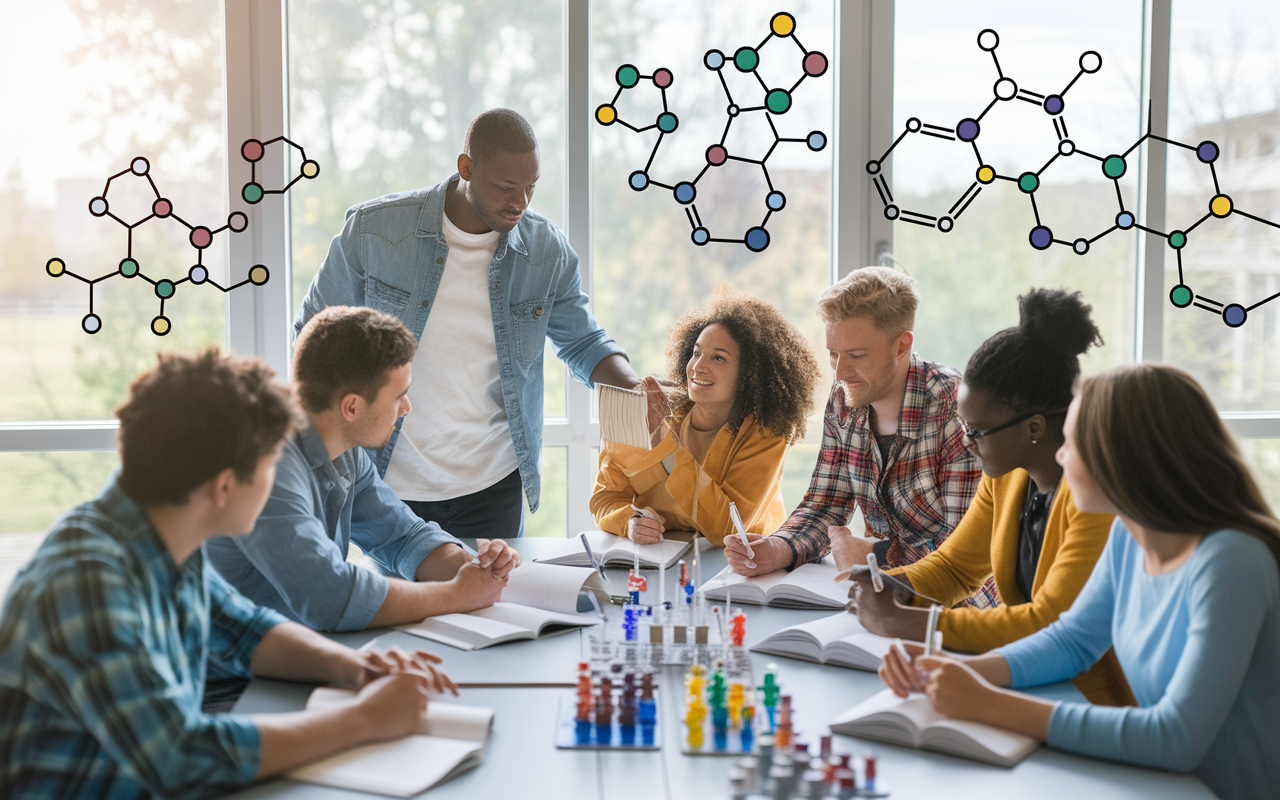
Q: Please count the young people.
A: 7